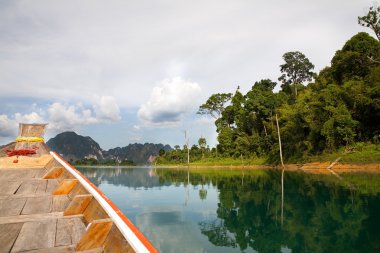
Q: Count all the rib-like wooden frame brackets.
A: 4